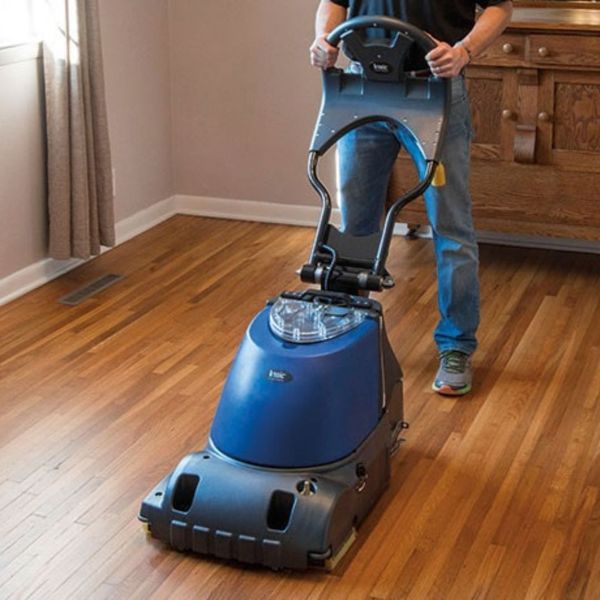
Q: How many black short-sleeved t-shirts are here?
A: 1